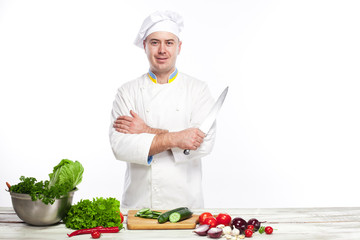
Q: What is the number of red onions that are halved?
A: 2